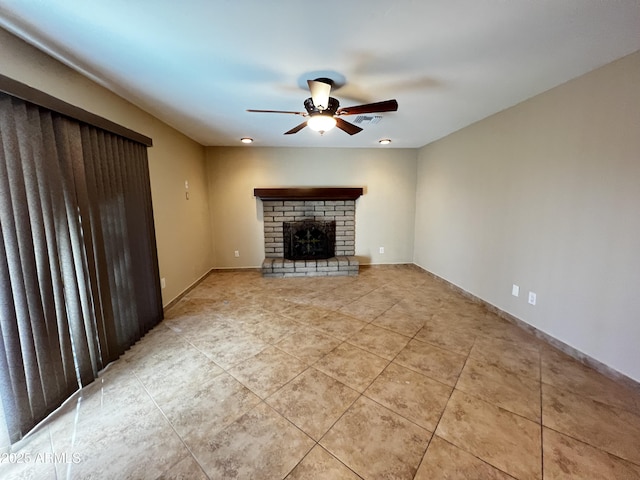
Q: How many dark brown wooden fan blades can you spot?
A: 4